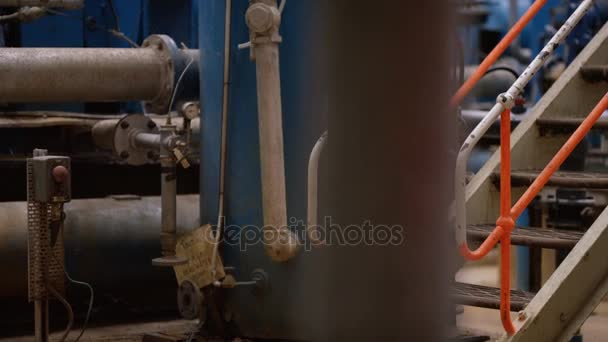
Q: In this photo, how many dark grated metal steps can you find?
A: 5